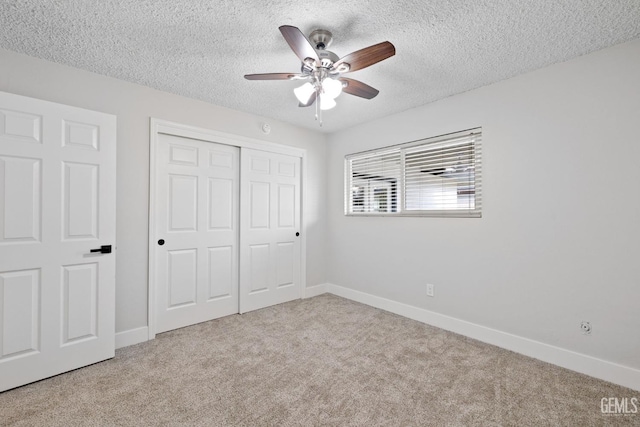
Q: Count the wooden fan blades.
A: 5